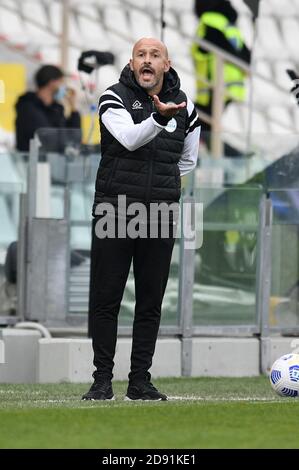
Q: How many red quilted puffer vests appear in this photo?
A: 0